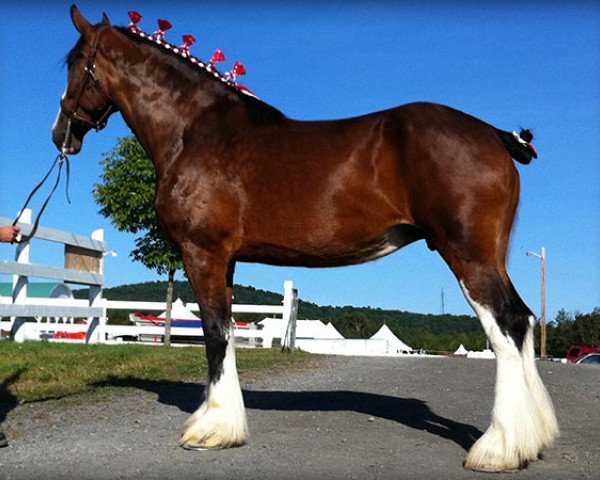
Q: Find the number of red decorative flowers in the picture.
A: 5